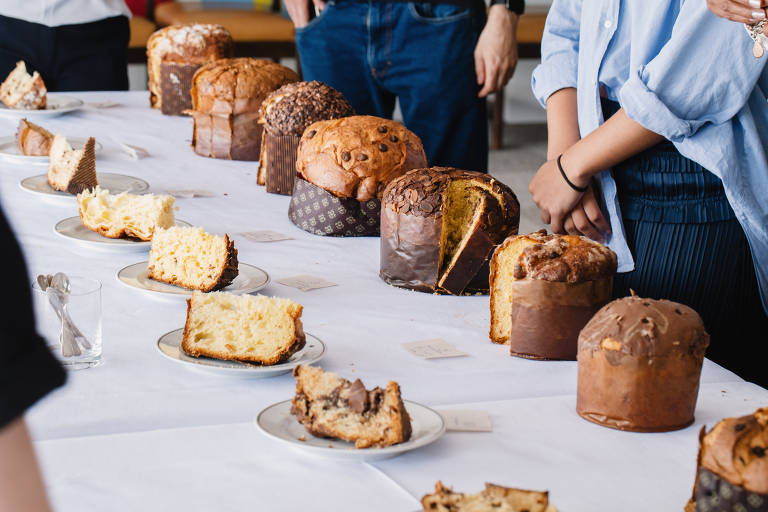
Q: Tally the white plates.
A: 7